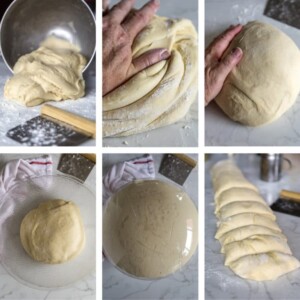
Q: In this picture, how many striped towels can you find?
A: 2